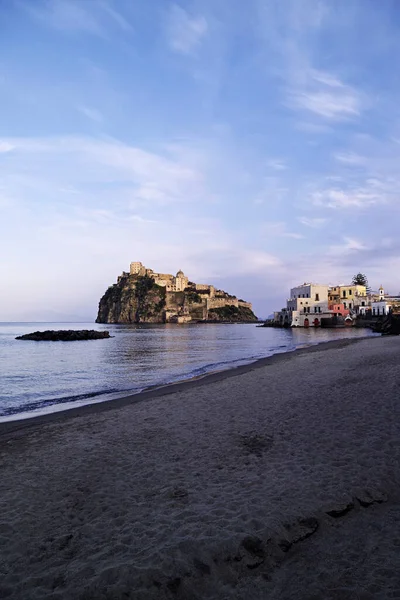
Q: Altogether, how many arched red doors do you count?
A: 2